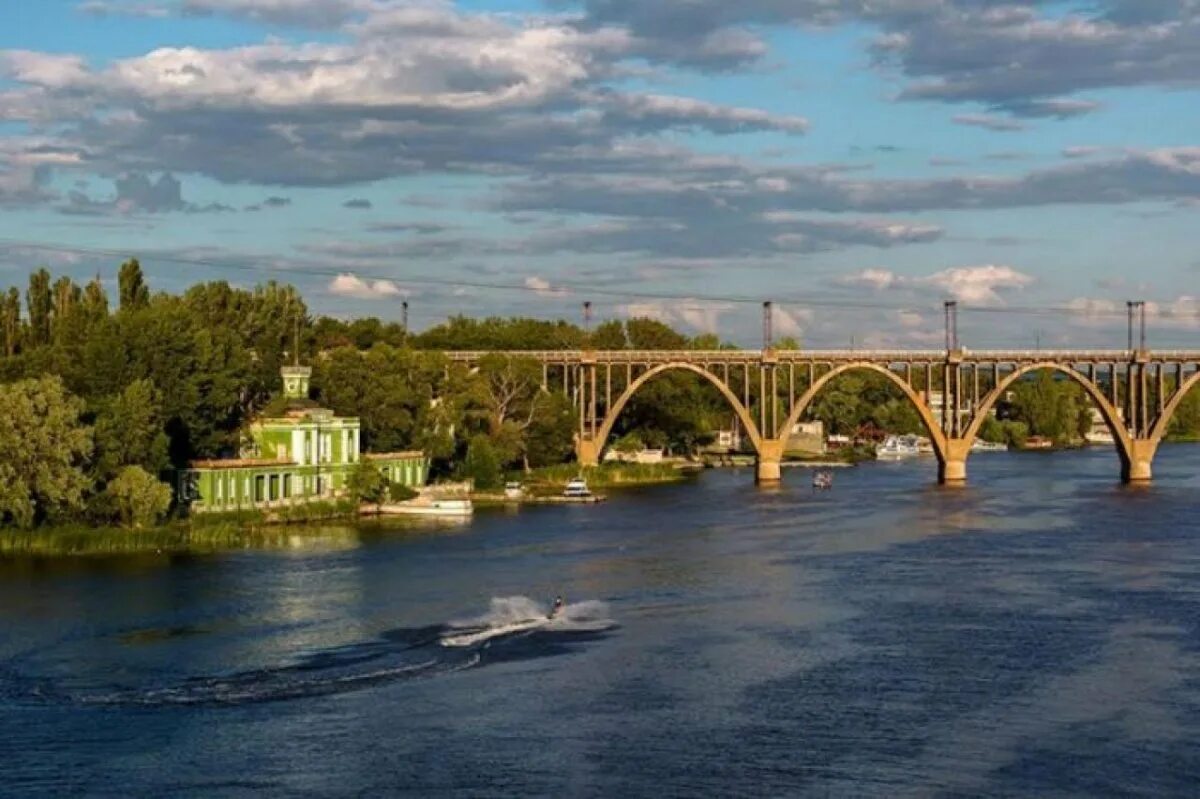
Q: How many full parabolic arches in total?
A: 3